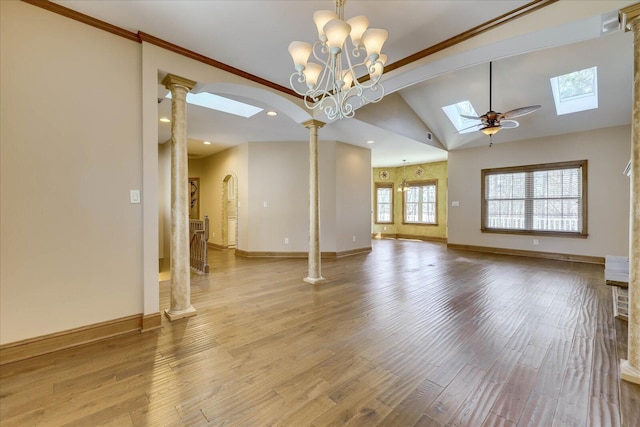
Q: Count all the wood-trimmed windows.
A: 3